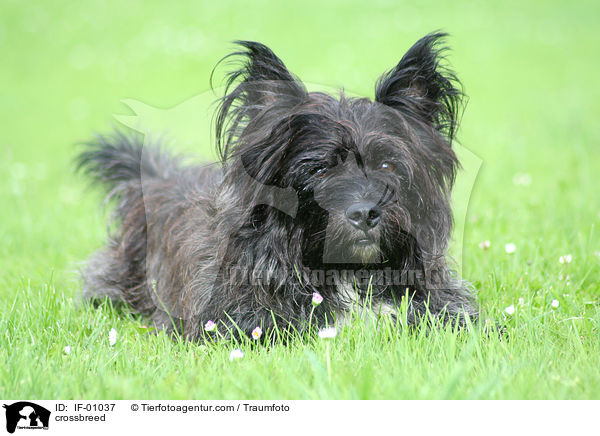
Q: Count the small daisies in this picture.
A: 12